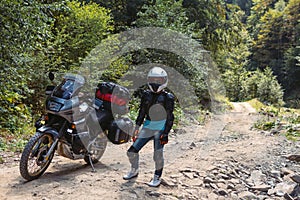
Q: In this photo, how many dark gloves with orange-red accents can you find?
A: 2